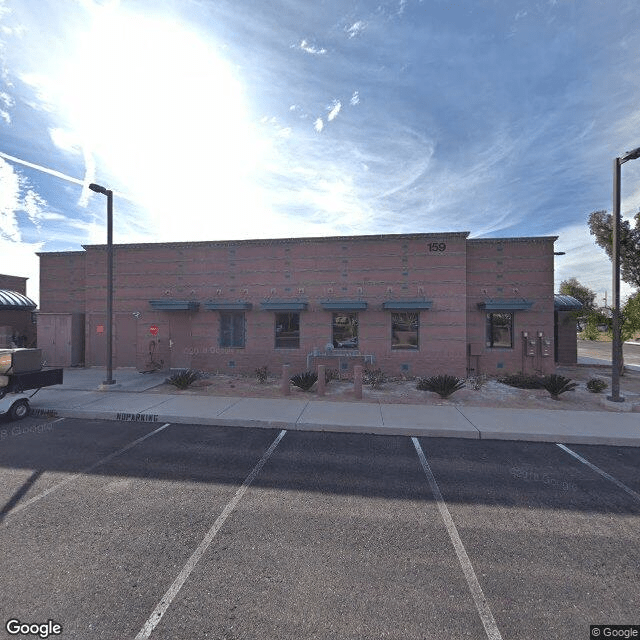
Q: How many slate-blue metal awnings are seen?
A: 6